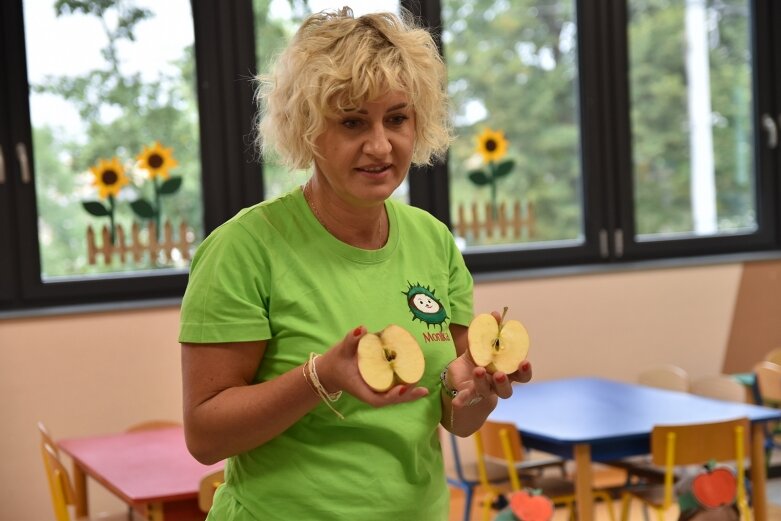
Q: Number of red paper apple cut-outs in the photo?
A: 2